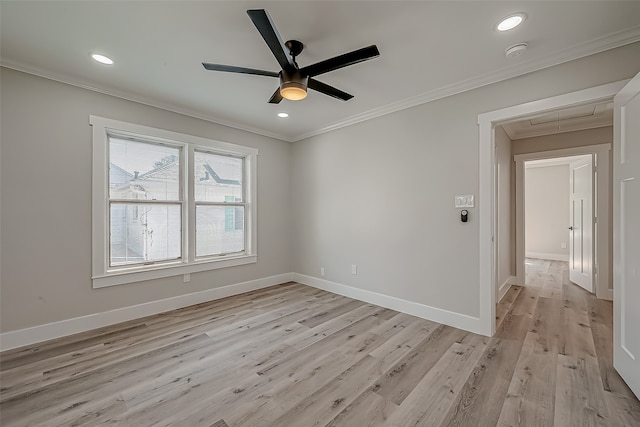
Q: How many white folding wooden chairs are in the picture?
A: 0